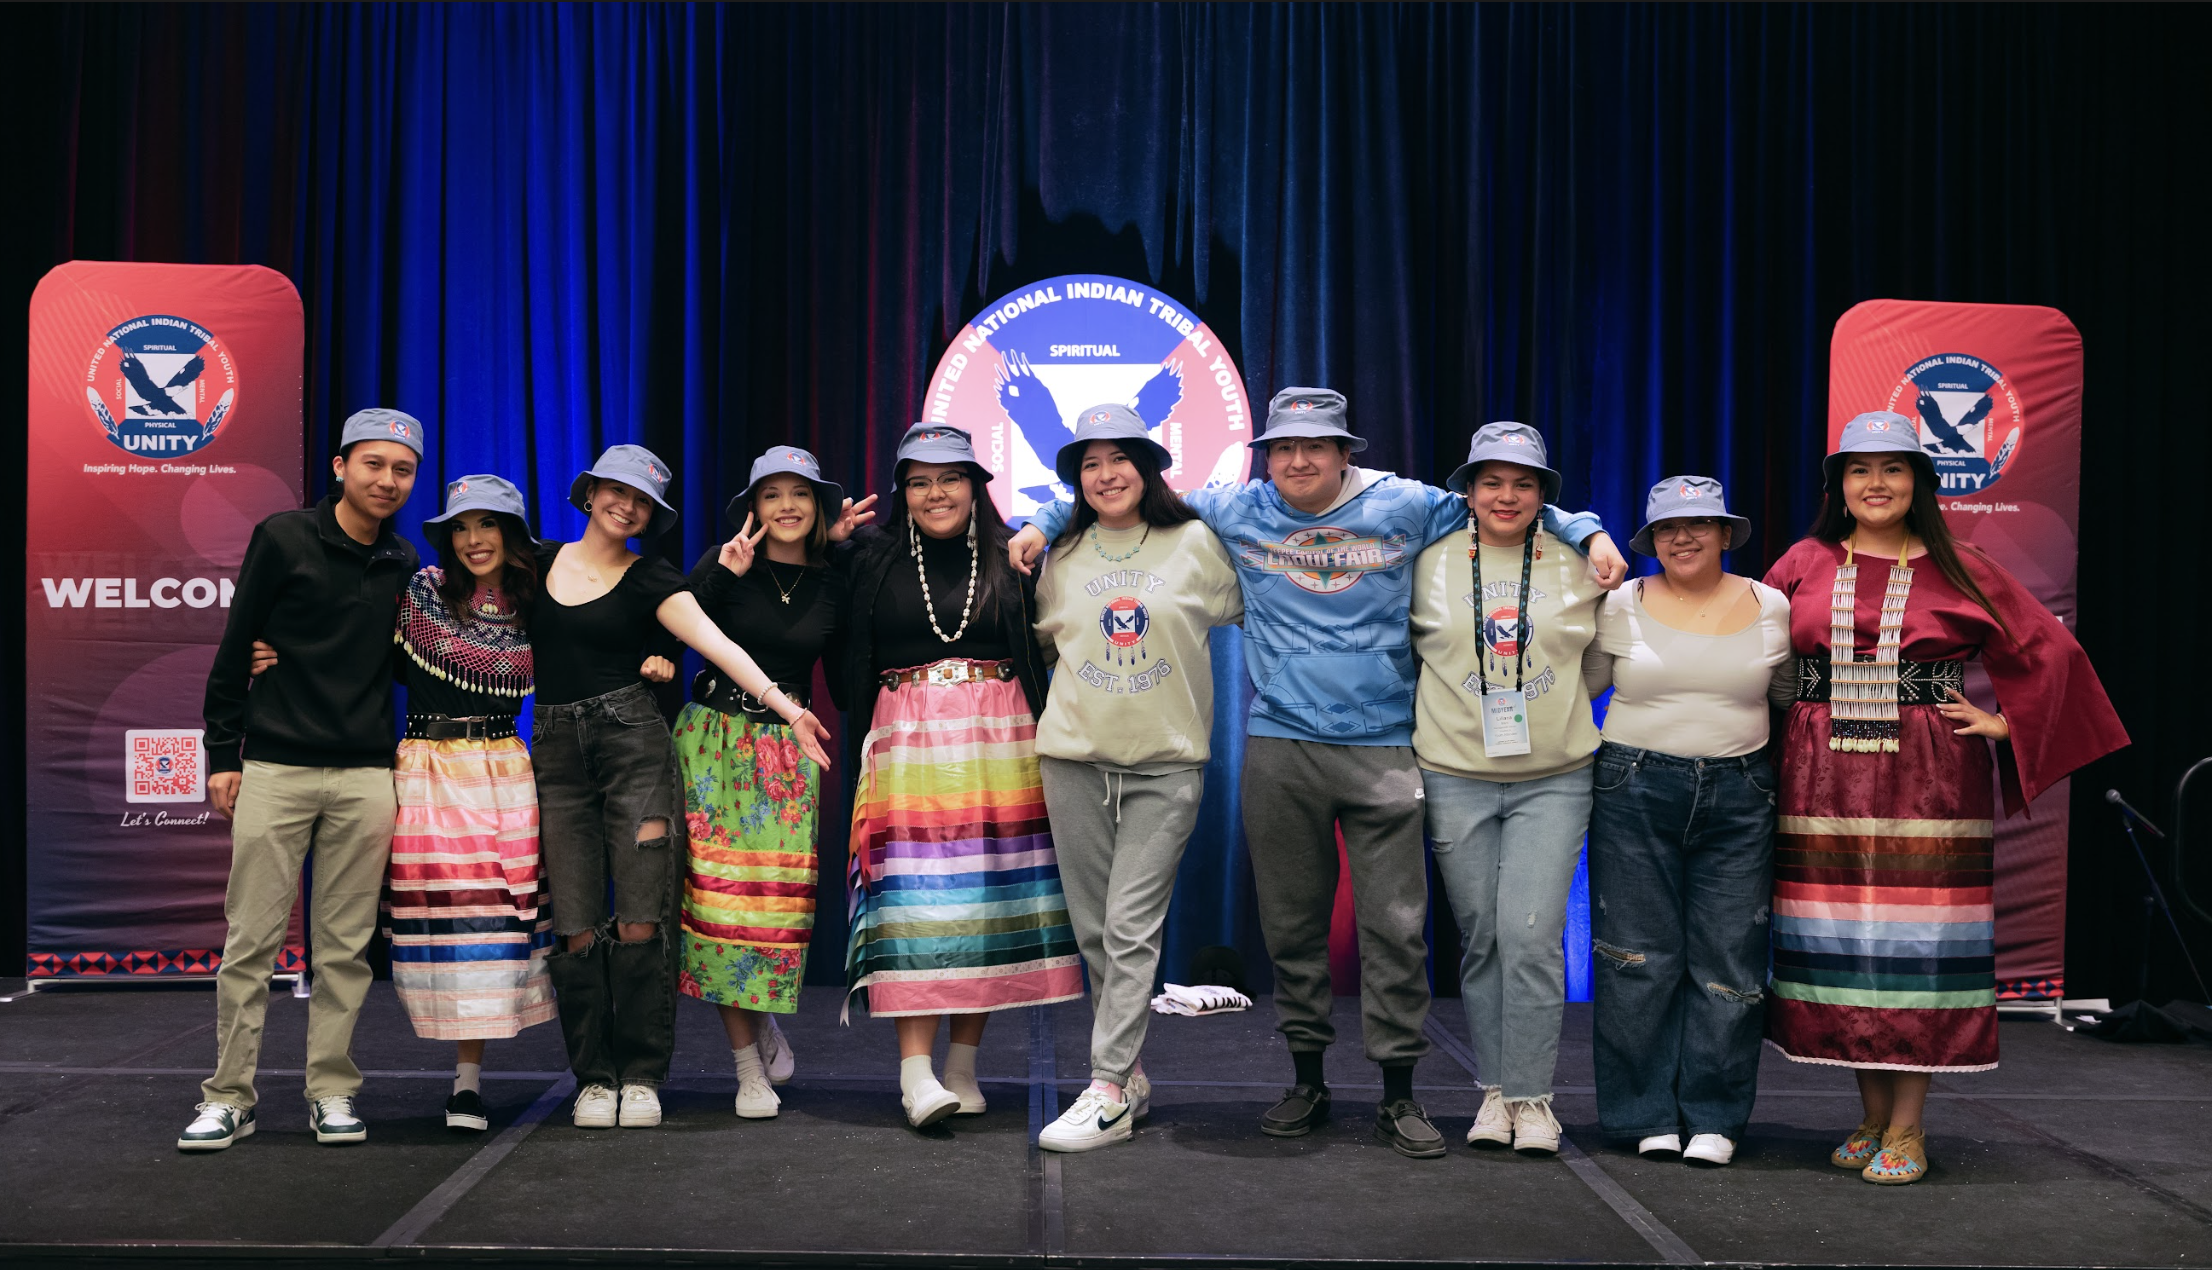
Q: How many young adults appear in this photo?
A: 10